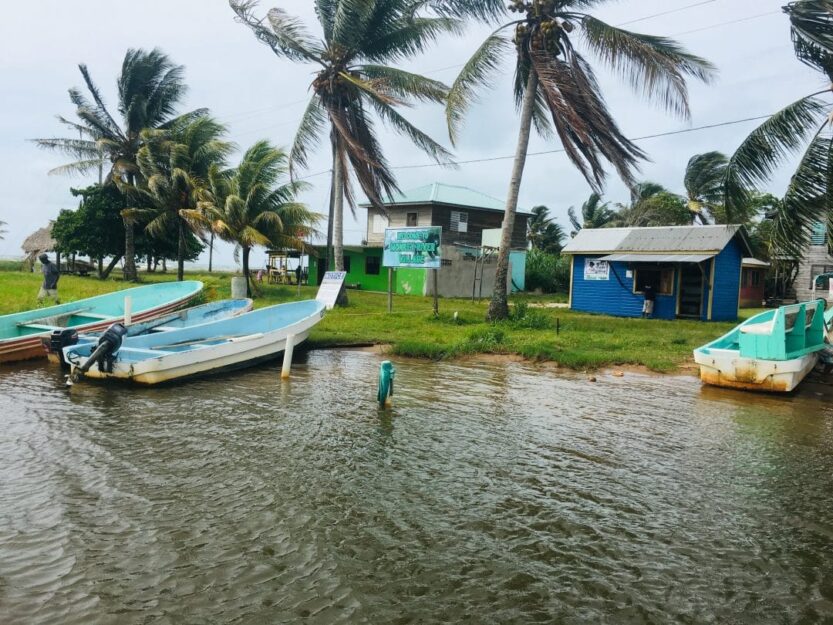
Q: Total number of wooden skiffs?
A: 4